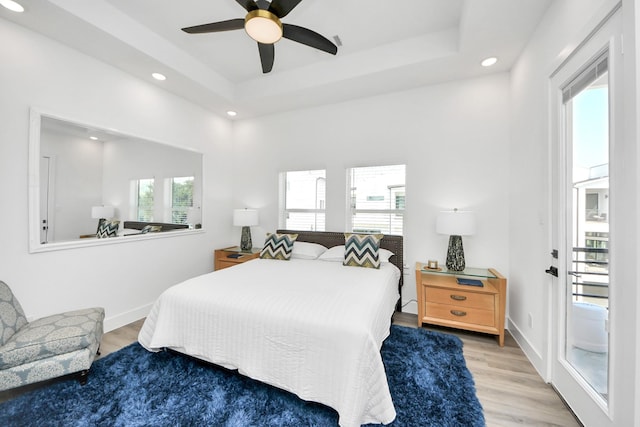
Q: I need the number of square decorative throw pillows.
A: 2